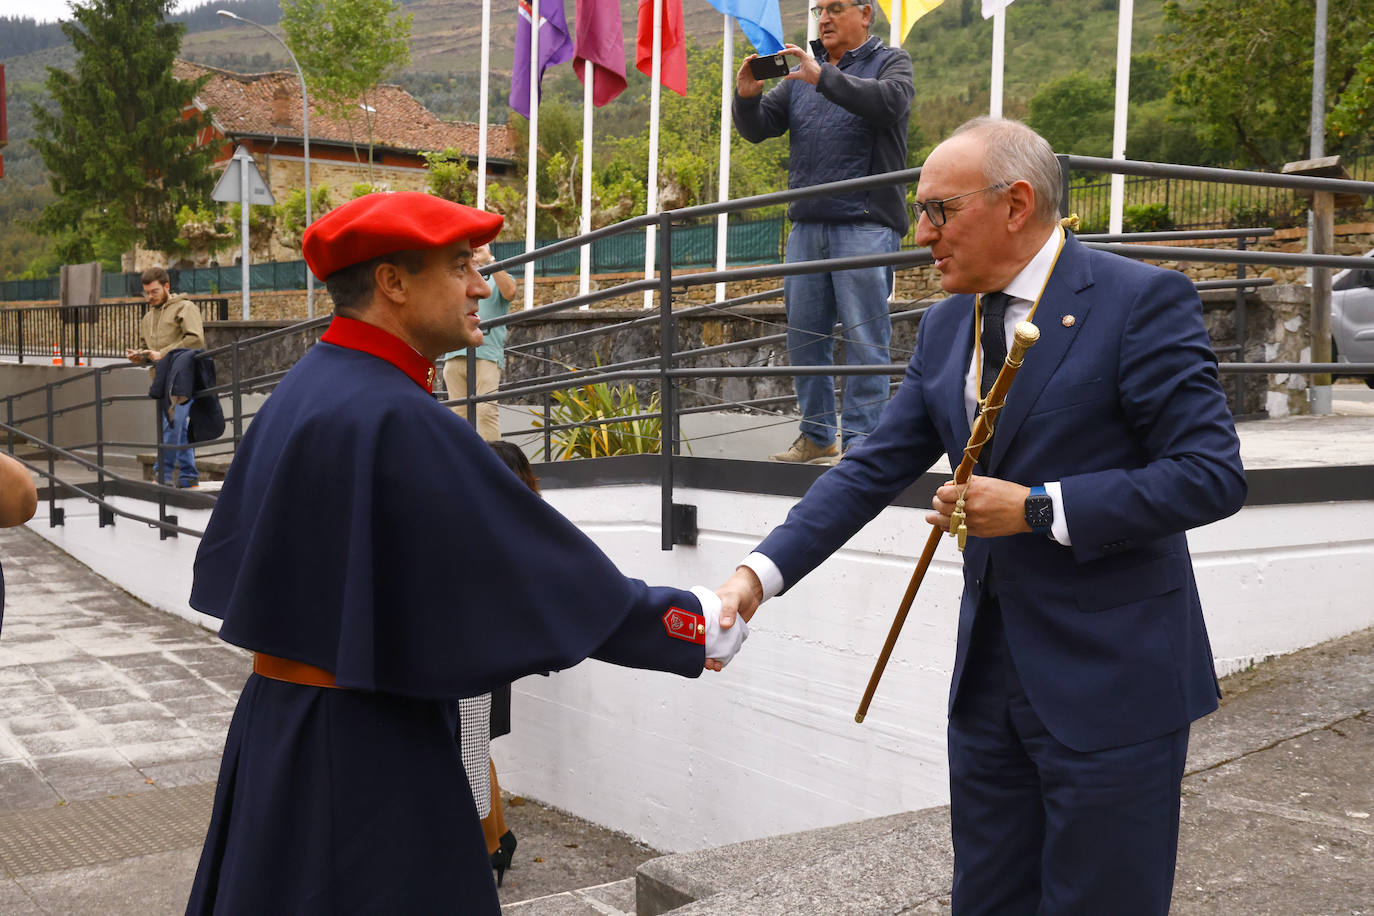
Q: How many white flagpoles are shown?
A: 9